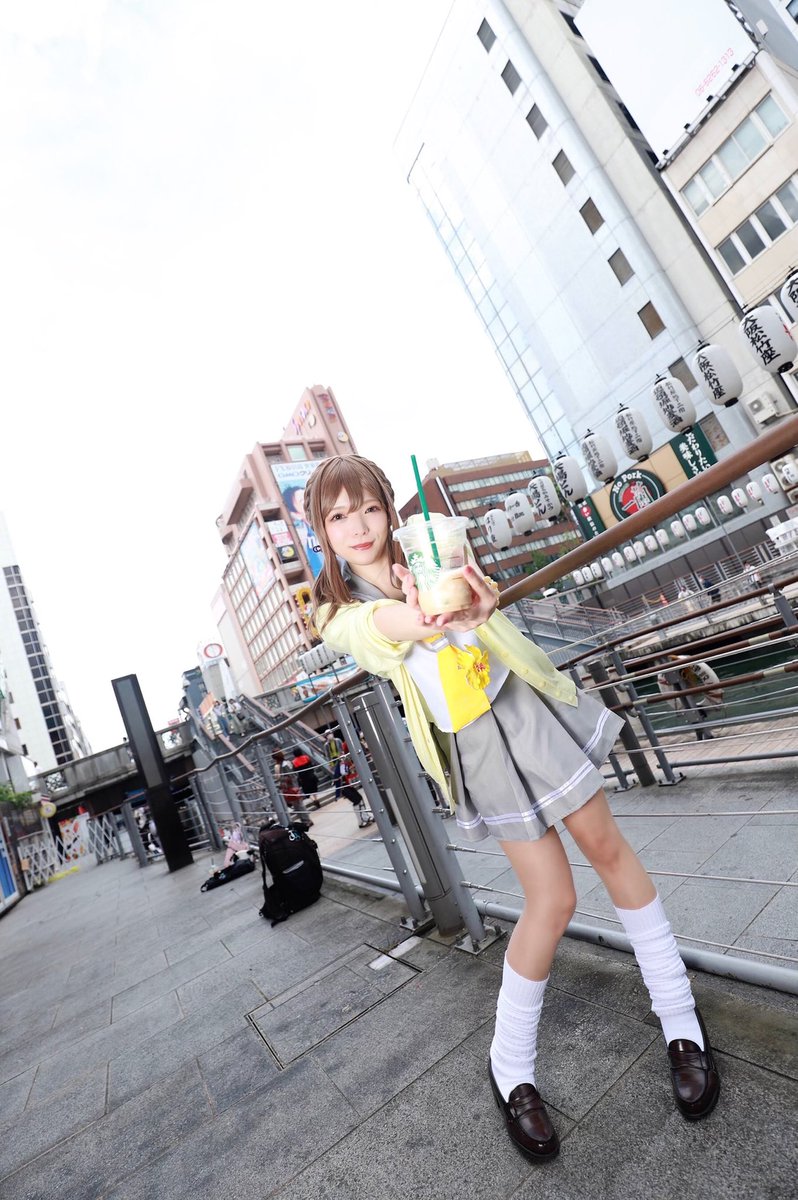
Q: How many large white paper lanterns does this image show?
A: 10